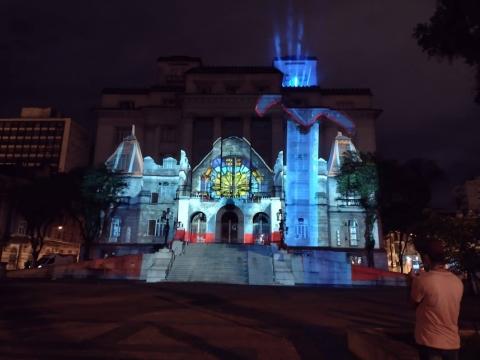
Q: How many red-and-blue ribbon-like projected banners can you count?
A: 1